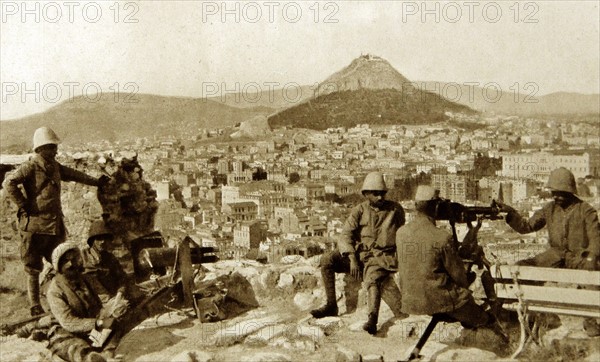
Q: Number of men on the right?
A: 3